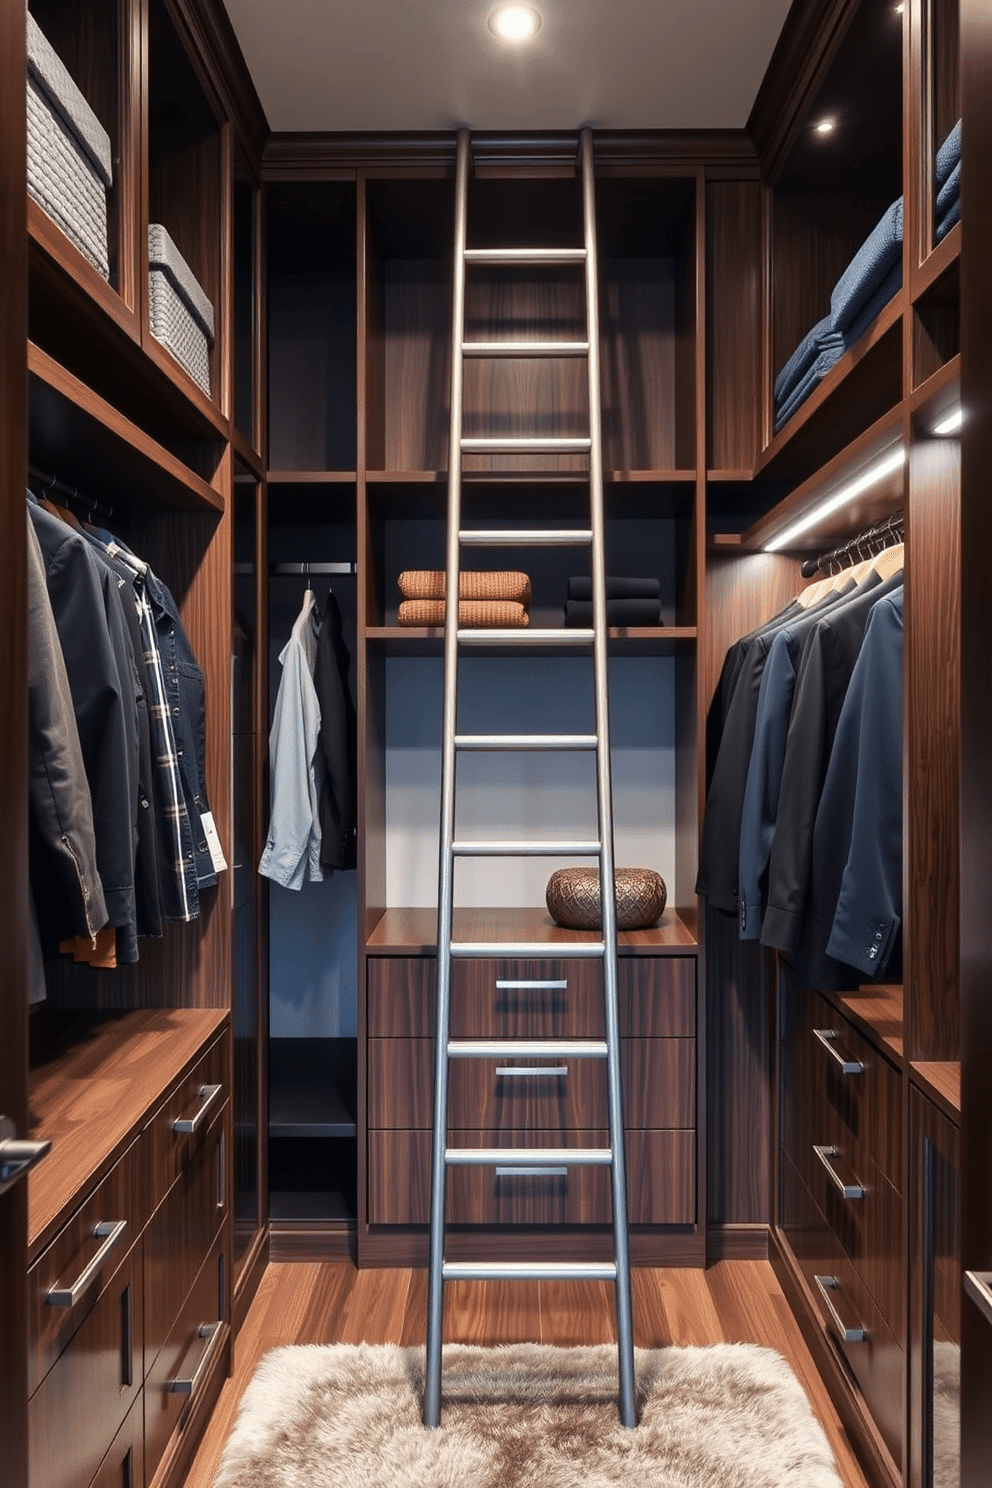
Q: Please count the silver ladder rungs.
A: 11